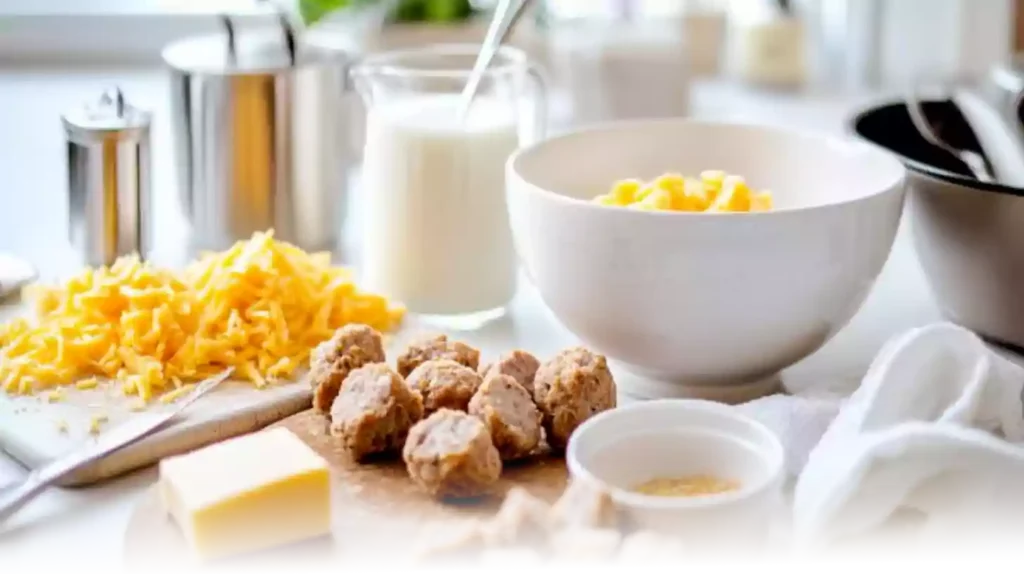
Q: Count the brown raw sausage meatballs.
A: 8